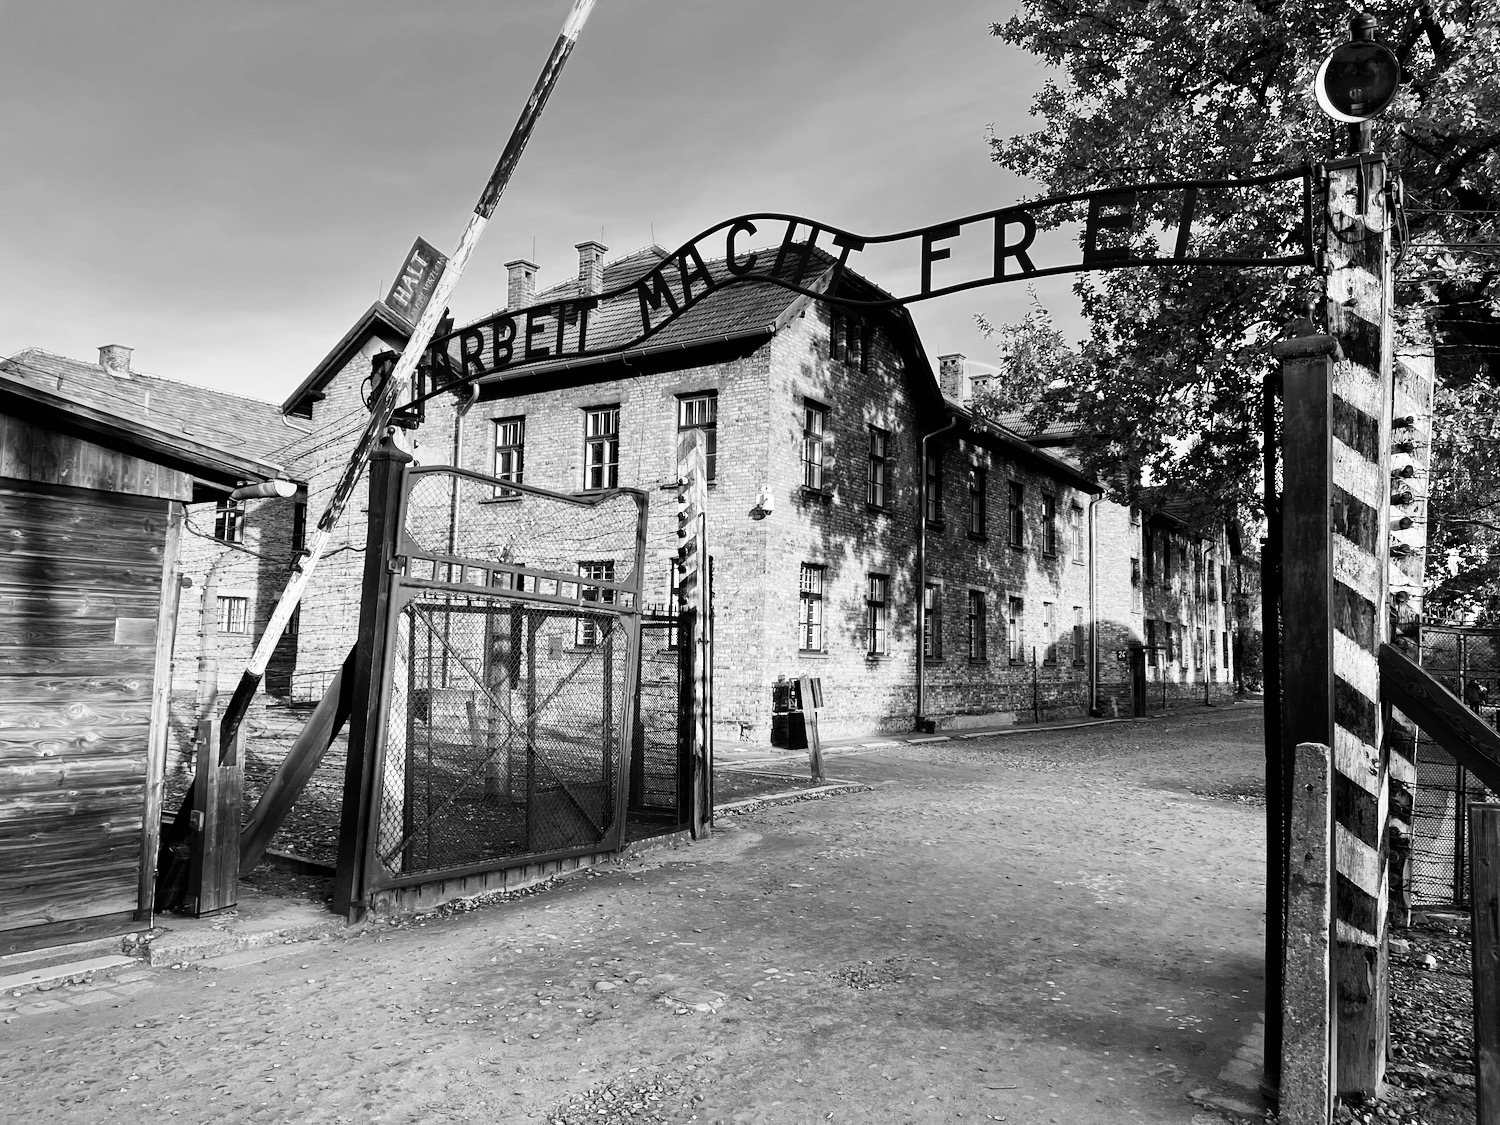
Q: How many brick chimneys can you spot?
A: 5